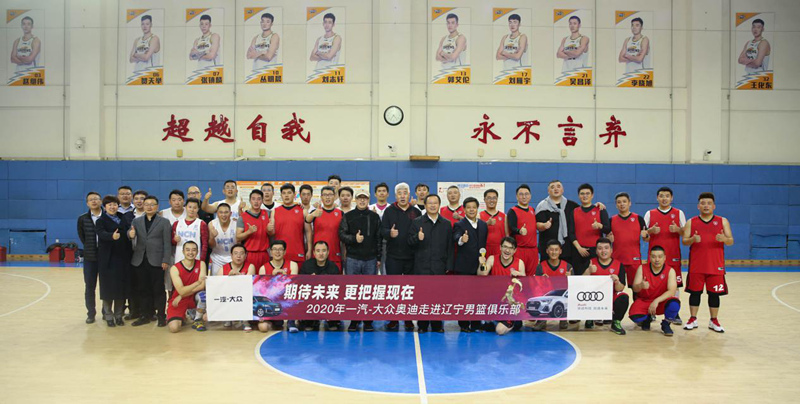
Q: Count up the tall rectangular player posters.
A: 10